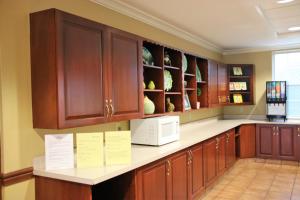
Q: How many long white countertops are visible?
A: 1